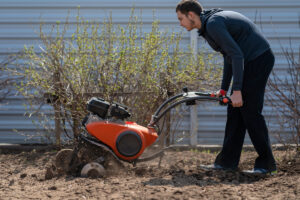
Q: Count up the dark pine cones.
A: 0